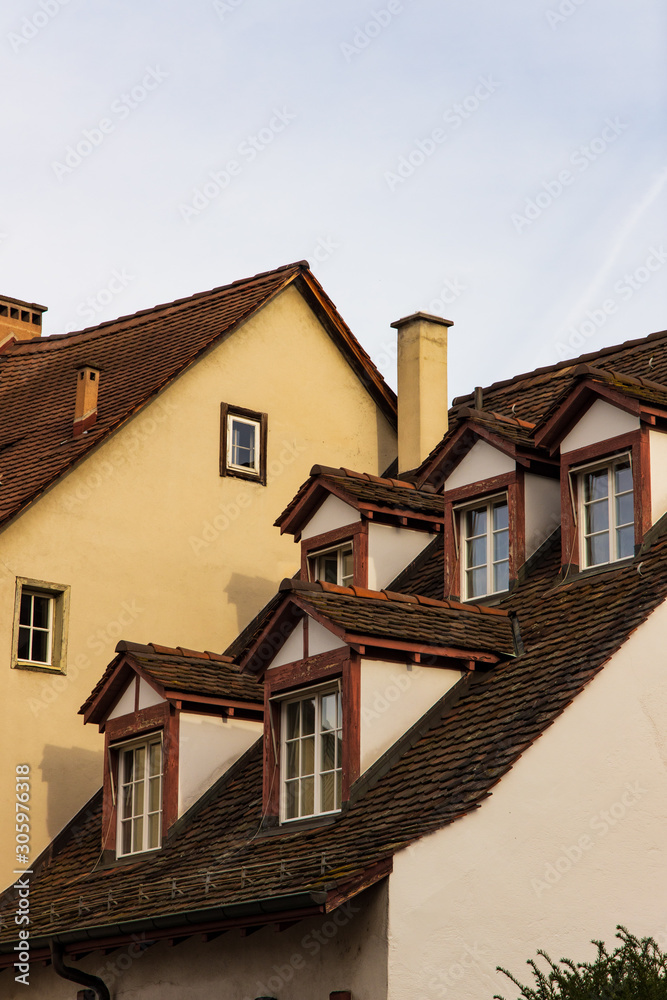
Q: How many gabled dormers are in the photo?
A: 5